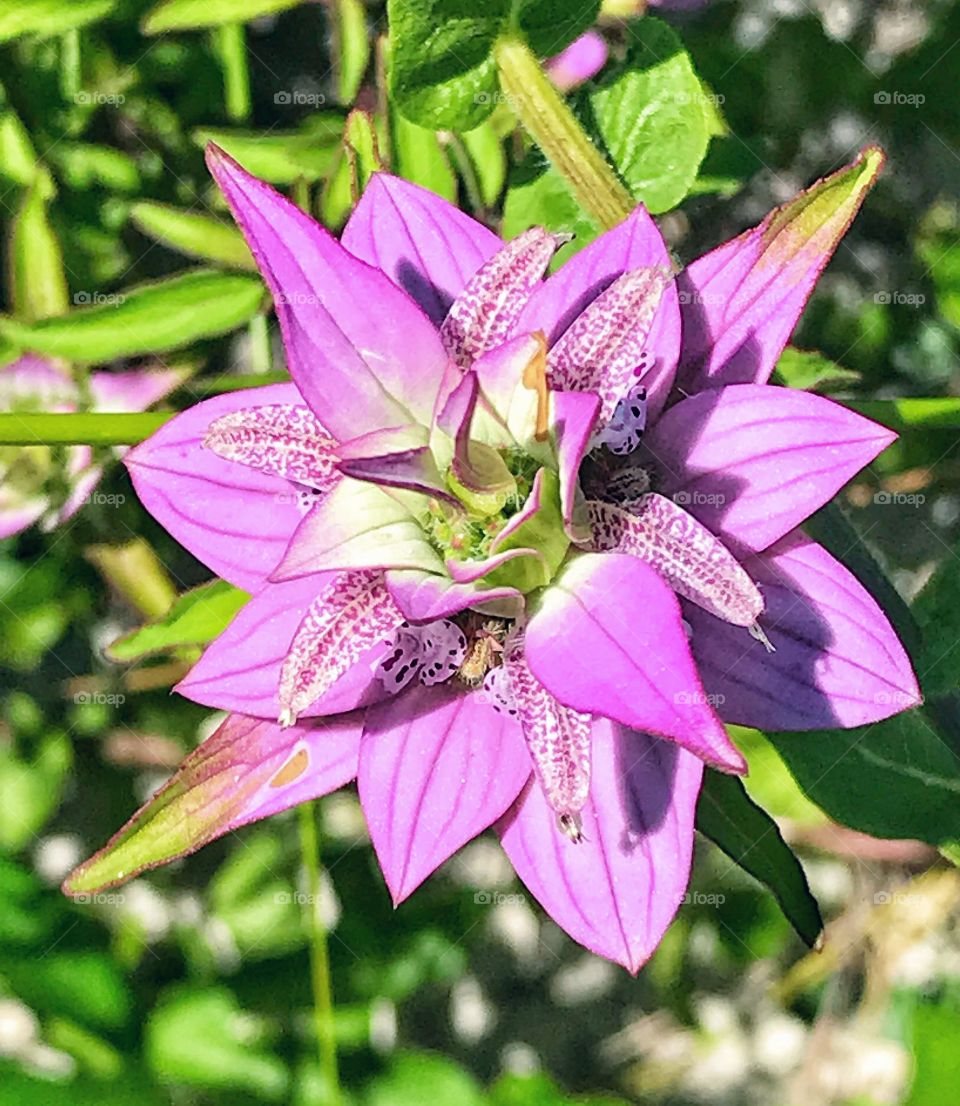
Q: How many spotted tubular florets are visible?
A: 6